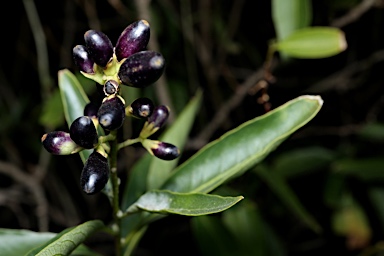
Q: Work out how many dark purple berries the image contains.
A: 12